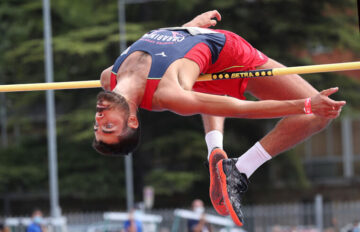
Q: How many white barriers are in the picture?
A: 3